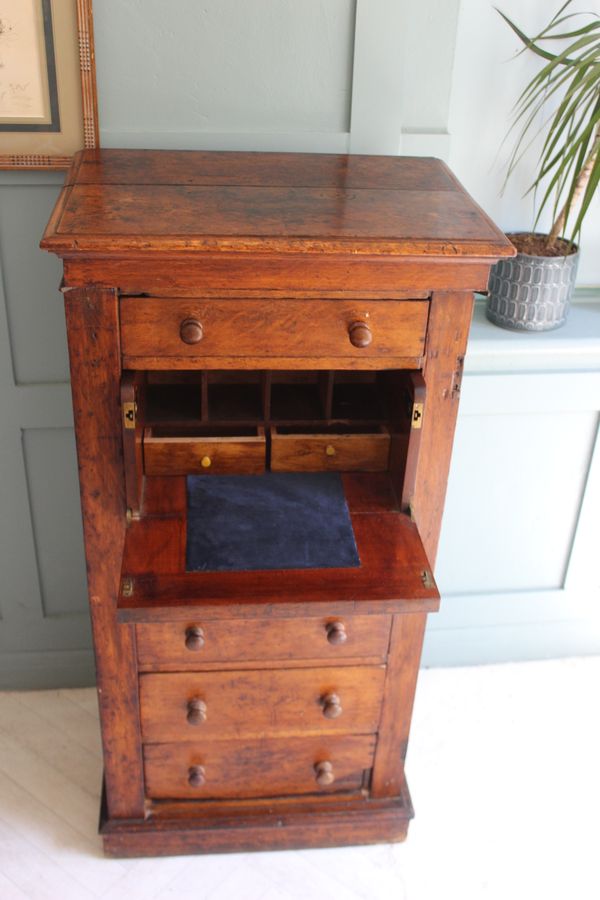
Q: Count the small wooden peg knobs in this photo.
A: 8